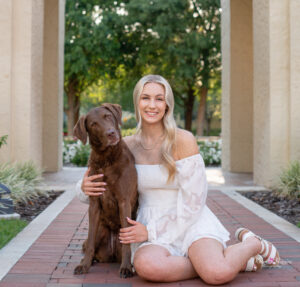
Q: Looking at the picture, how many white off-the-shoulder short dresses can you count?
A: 1